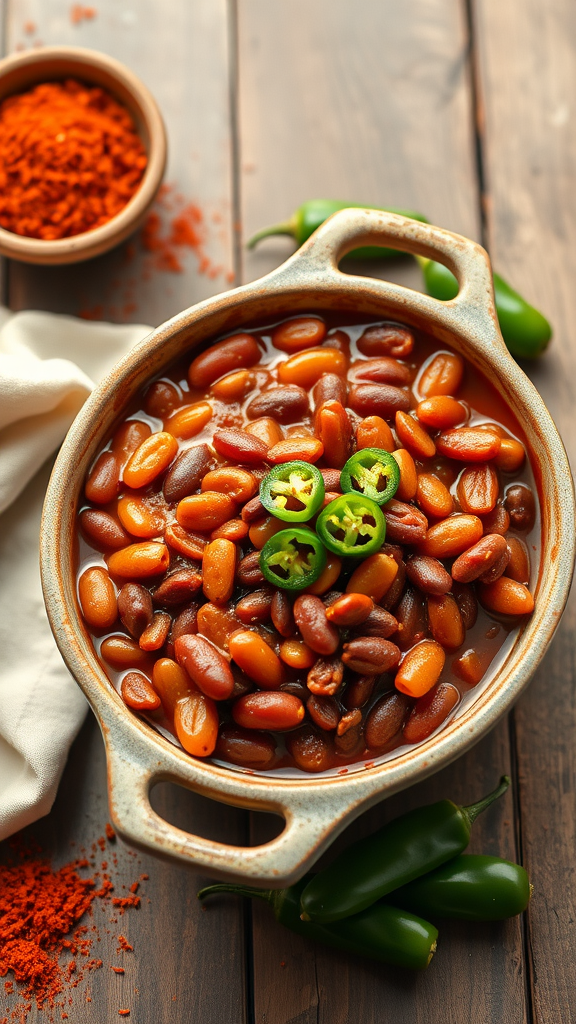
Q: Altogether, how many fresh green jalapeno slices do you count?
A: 4